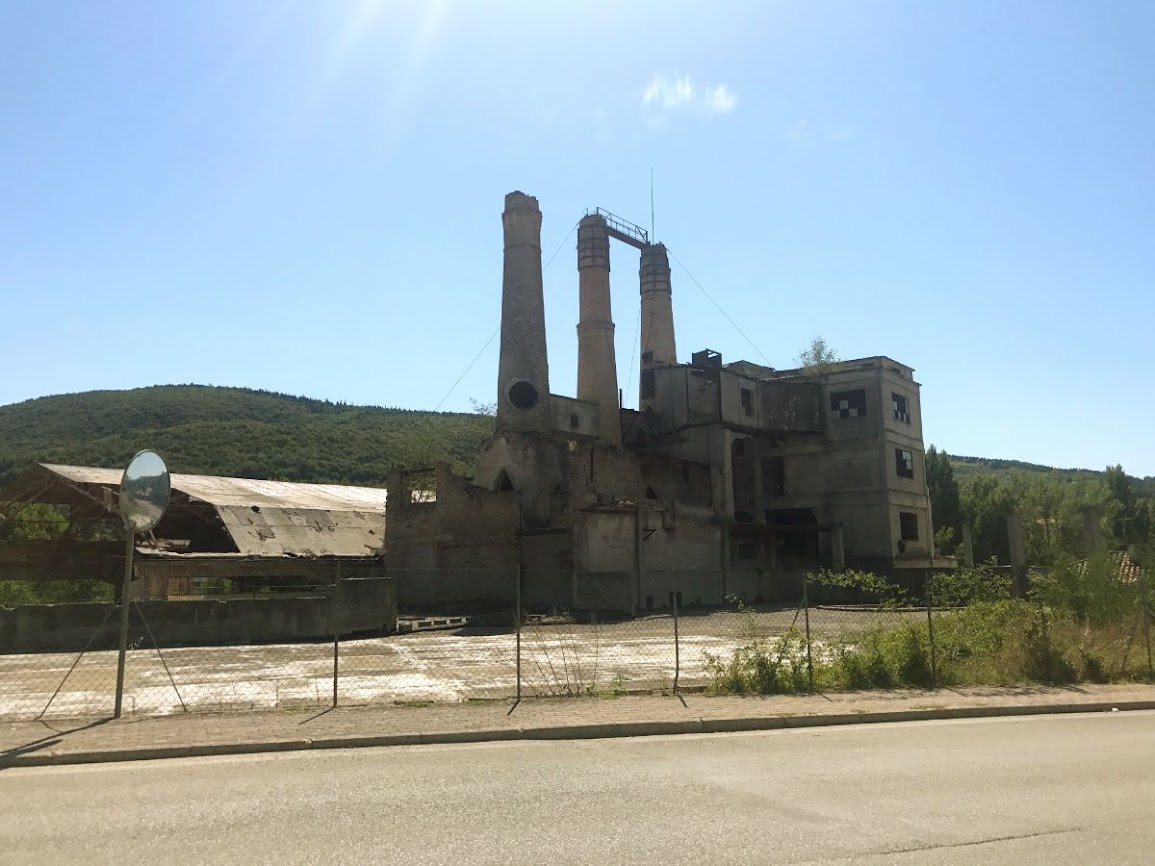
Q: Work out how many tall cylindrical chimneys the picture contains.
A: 3